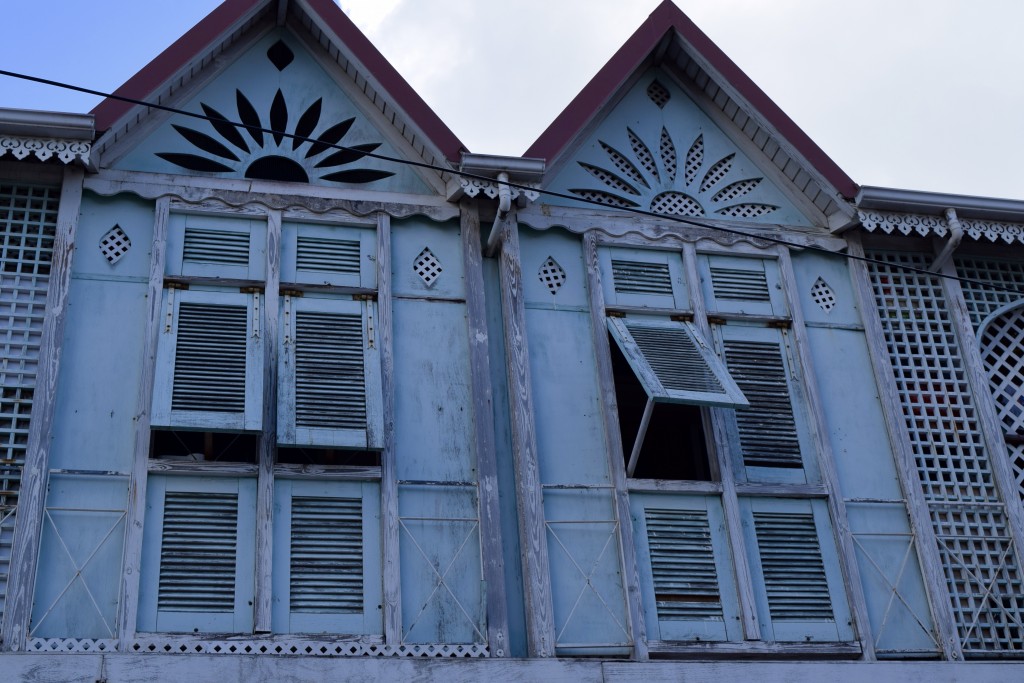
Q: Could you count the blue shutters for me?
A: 12